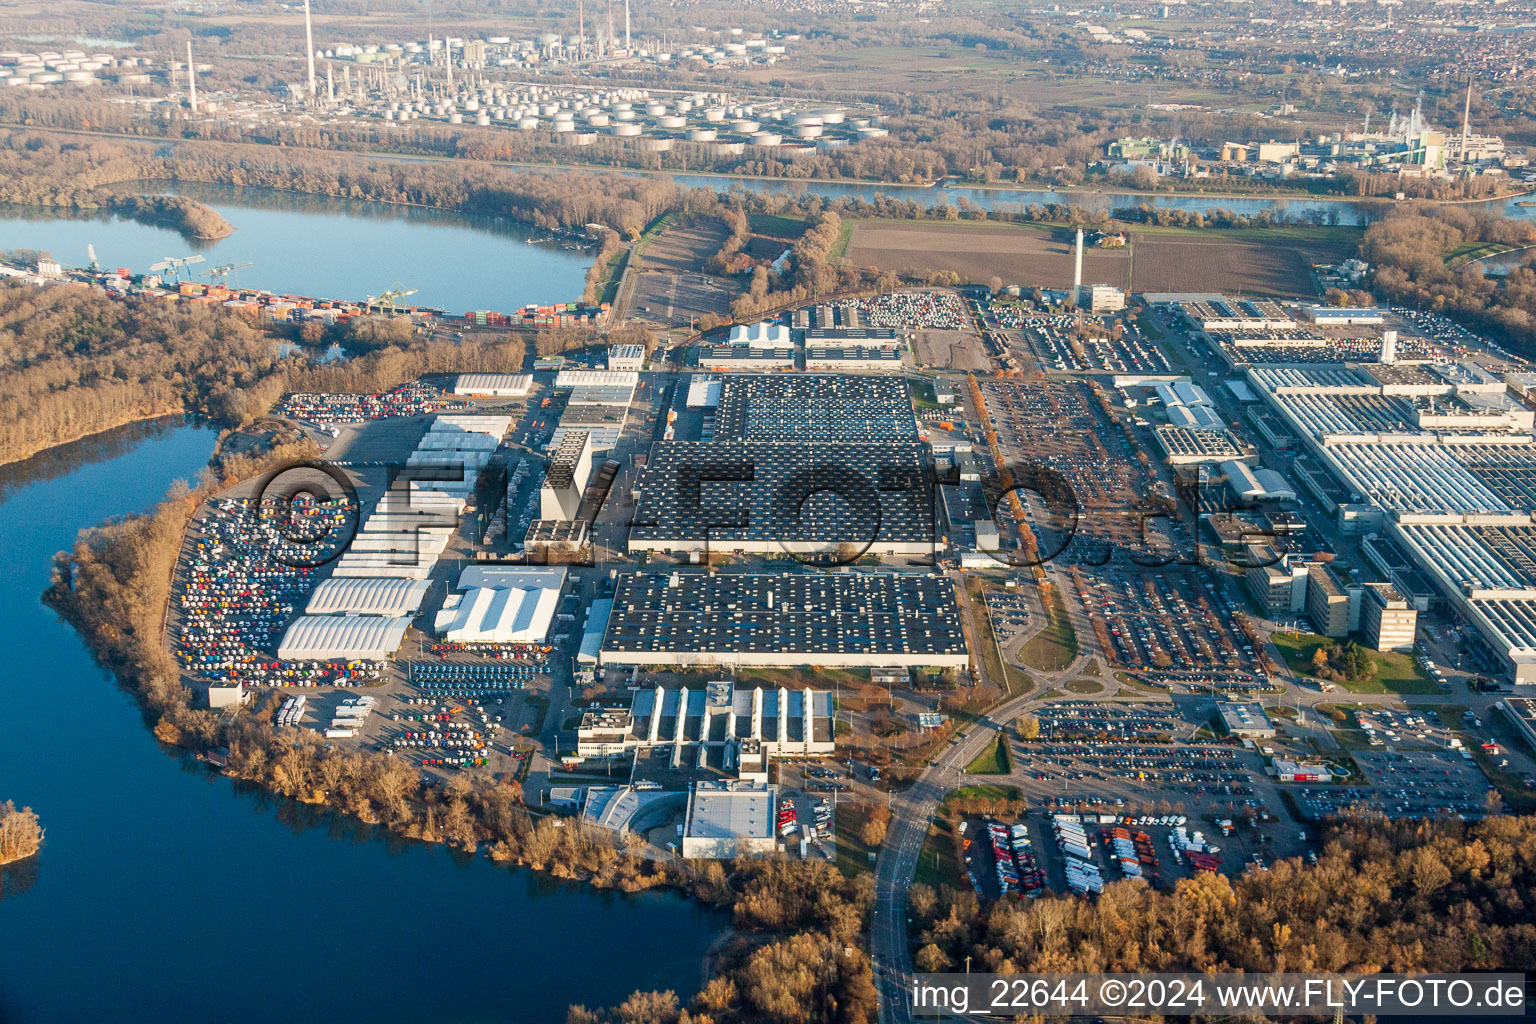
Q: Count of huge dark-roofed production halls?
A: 2